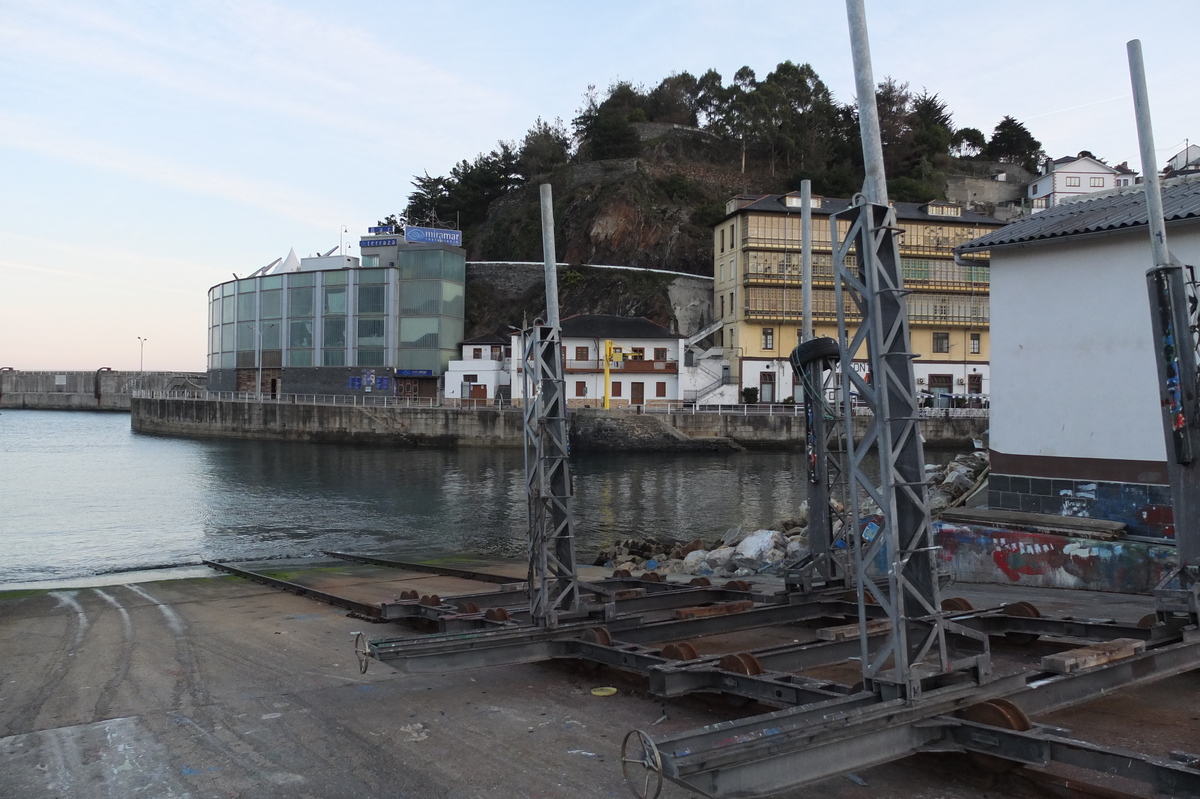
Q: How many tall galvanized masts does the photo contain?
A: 4